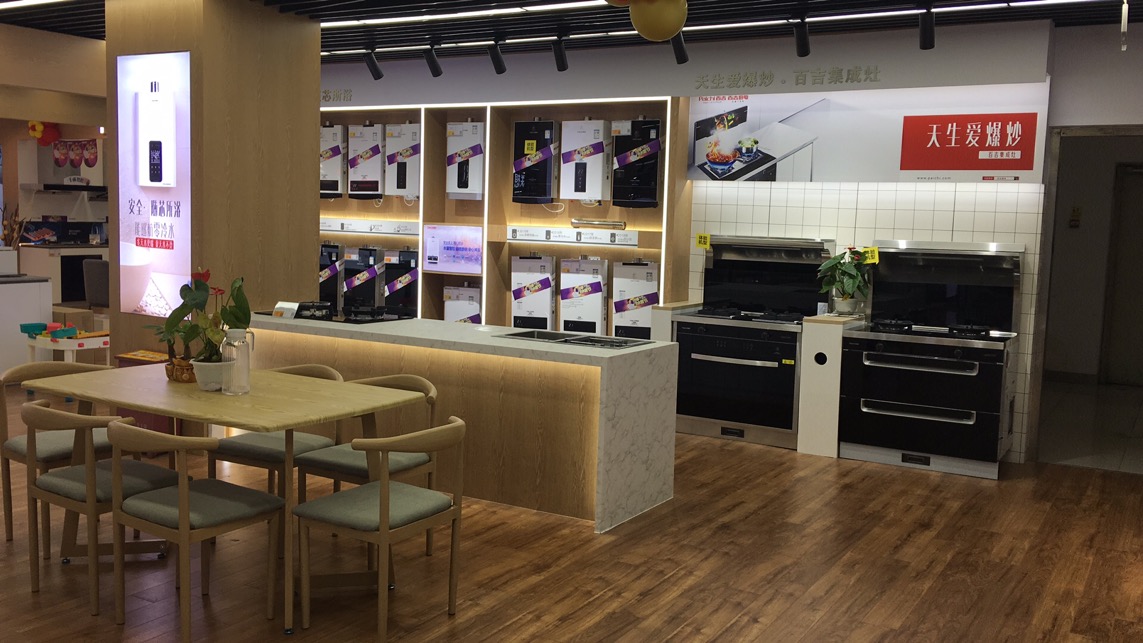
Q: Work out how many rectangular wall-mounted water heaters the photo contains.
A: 14